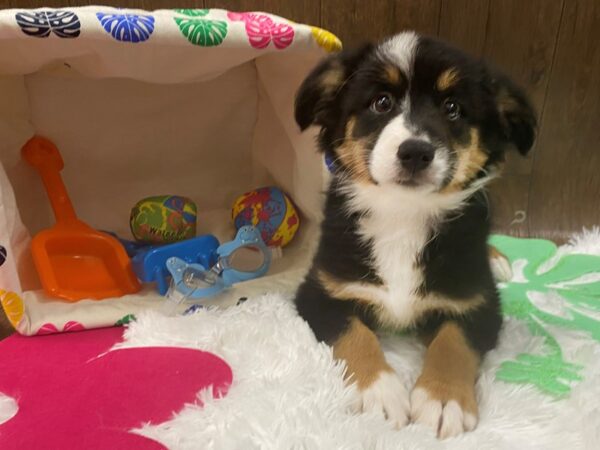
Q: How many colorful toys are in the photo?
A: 5